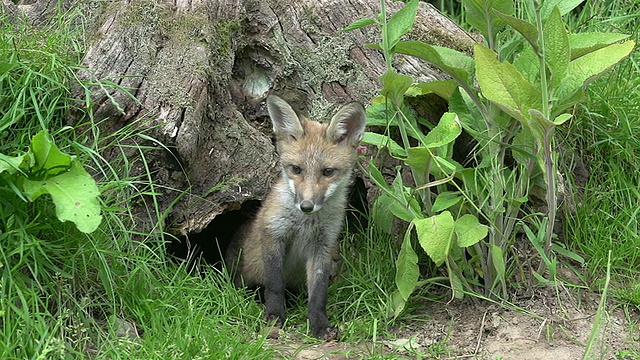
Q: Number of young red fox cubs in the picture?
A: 1